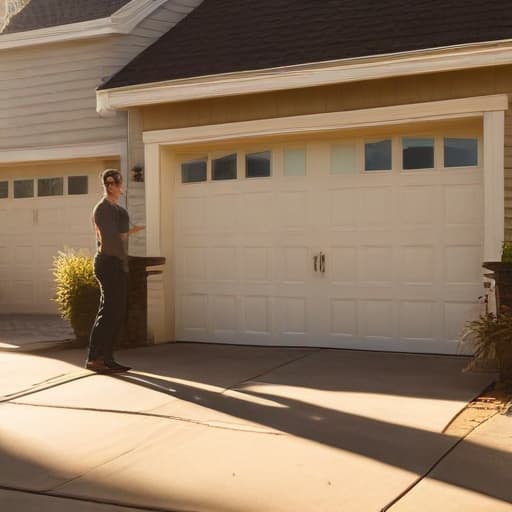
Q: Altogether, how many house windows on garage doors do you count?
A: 12